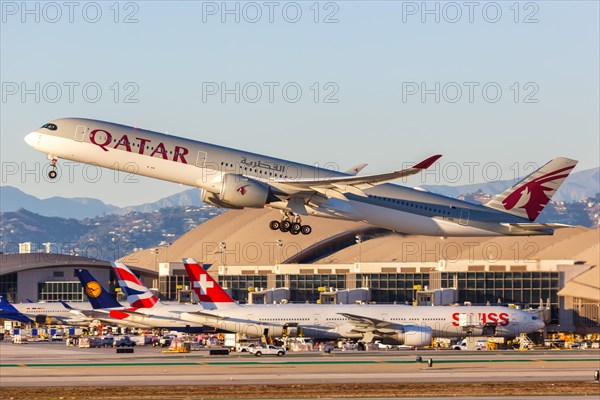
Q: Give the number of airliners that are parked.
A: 4